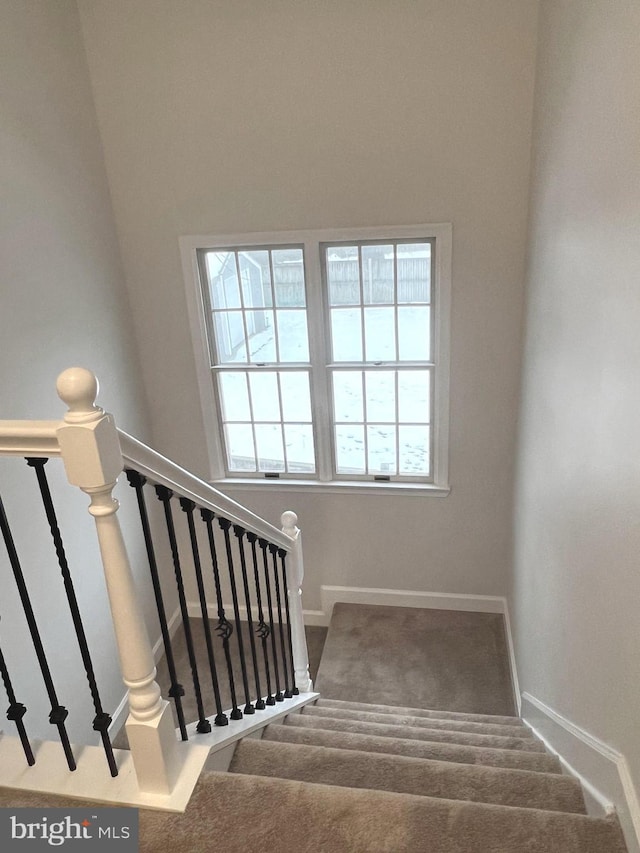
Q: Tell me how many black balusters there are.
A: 13